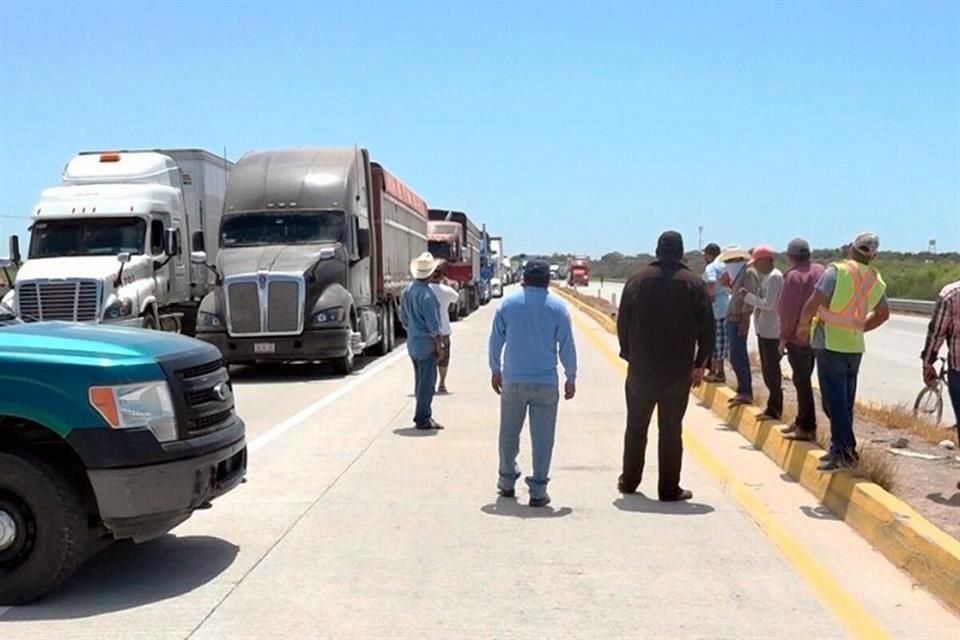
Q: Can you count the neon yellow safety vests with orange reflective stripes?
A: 1